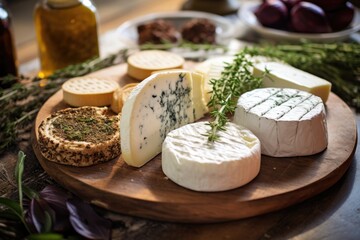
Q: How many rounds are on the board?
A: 5